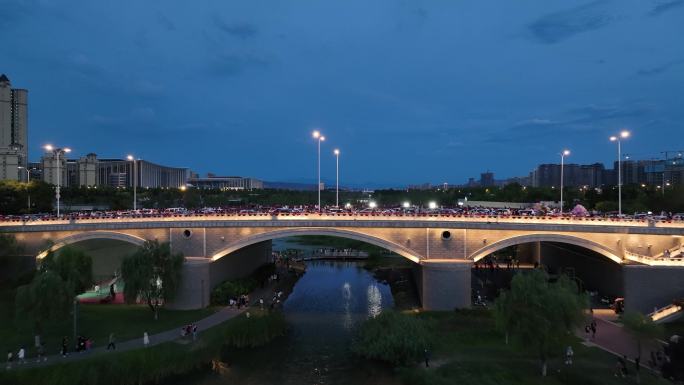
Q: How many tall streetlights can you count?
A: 6